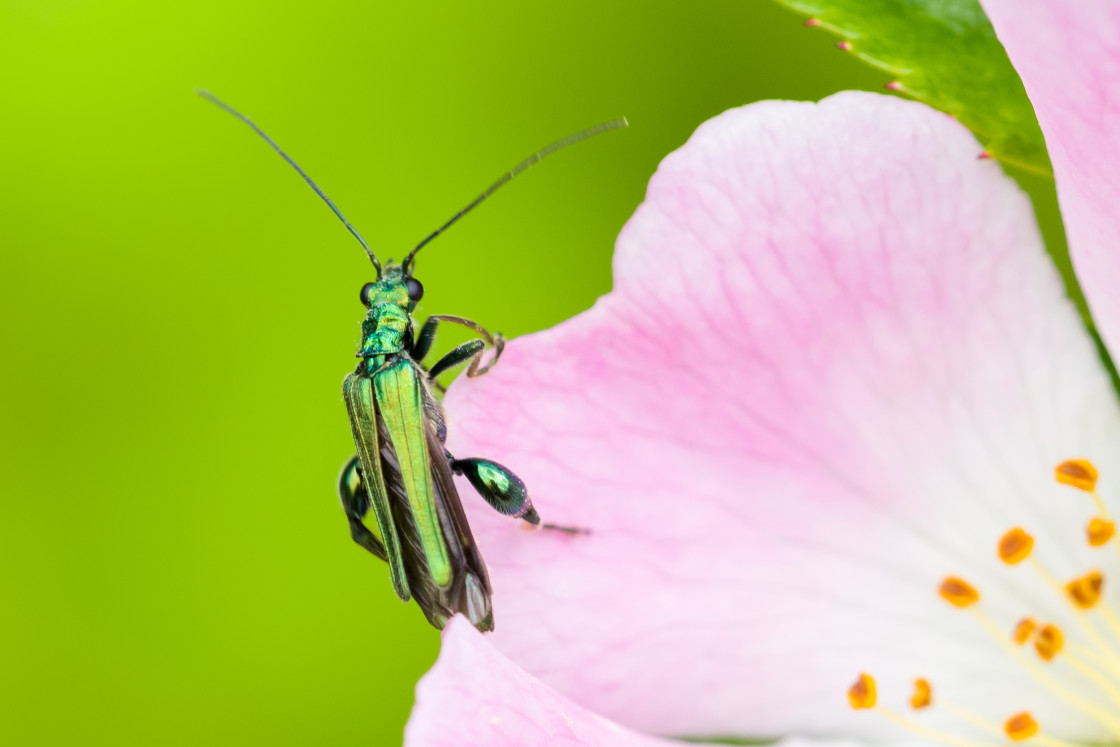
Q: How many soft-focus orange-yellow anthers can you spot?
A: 10